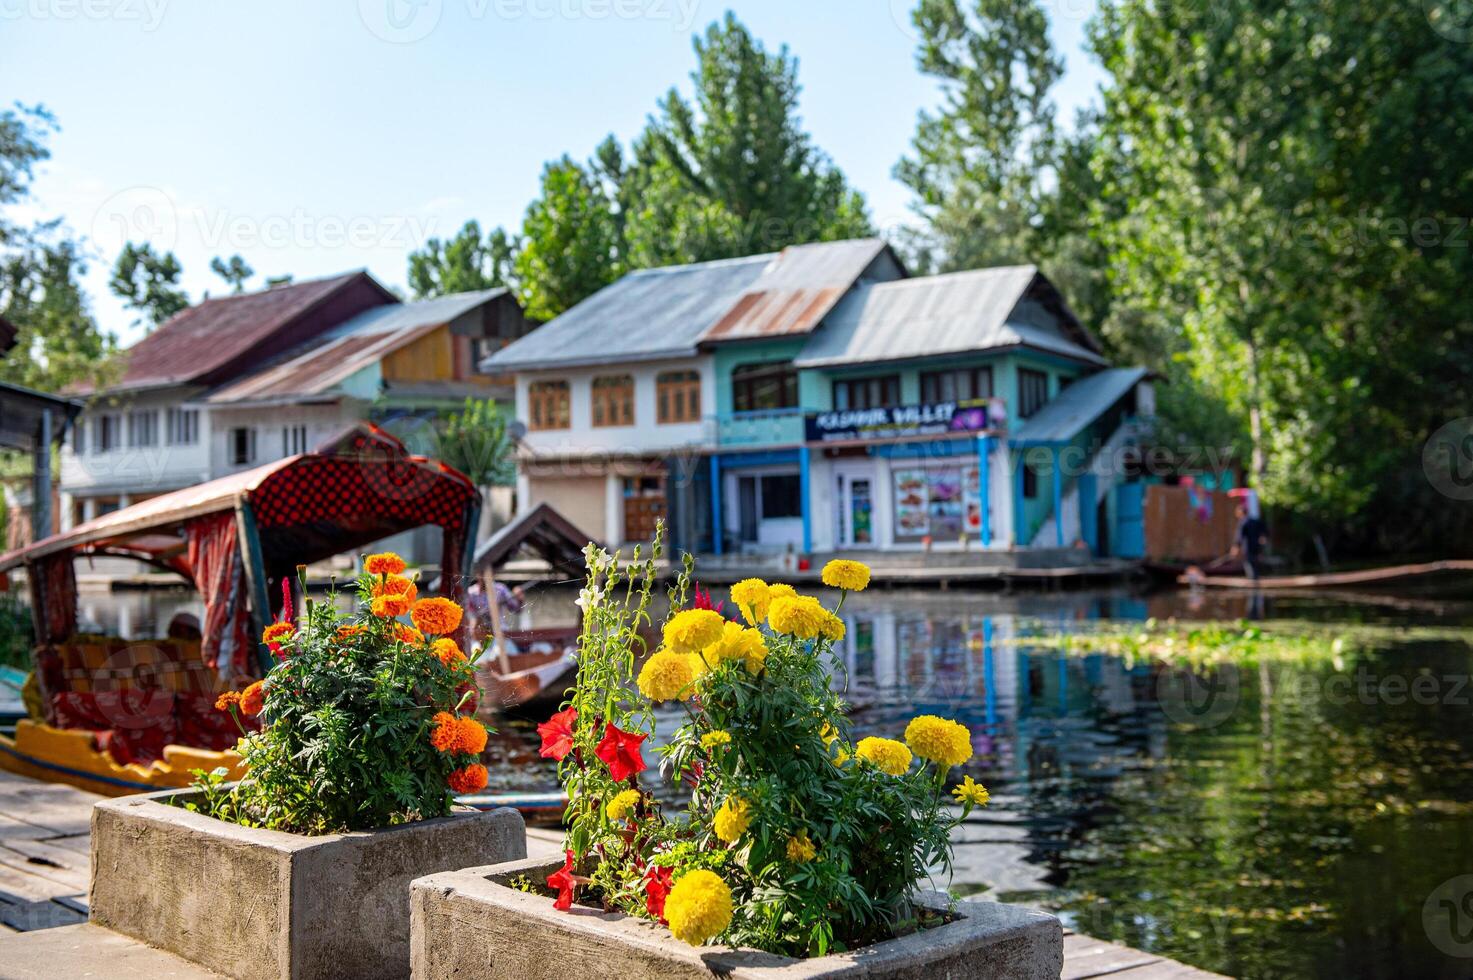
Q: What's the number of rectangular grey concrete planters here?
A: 2